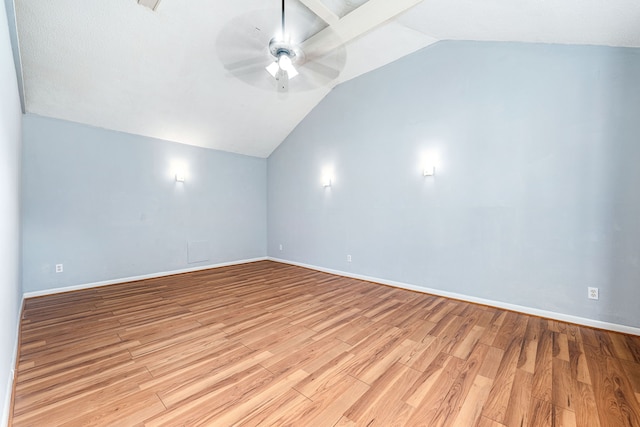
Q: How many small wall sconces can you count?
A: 3